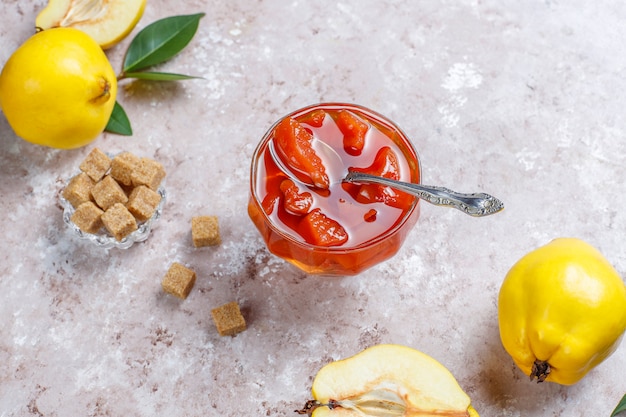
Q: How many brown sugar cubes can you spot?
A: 11